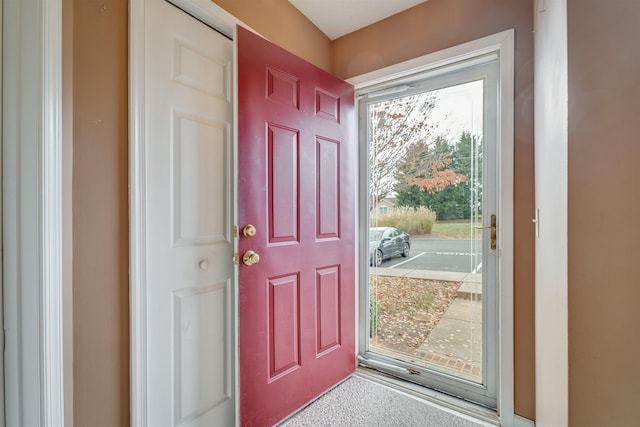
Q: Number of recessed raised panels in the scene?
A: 9